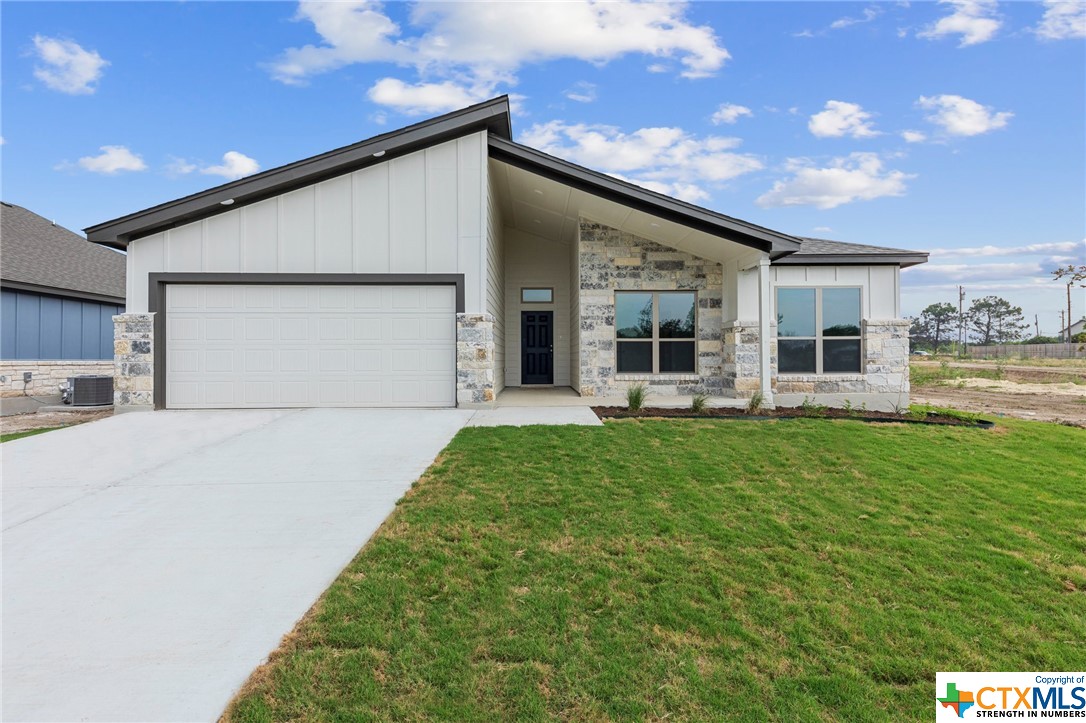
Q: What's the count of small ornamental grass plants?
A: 3